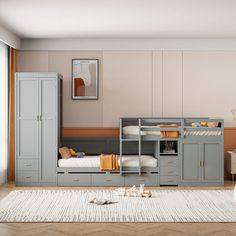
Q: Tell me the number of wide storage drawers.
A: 3